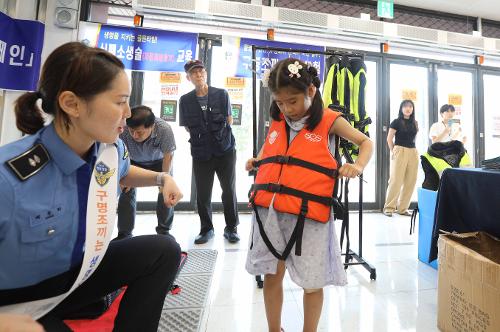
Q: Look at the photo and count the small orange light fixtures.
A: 4